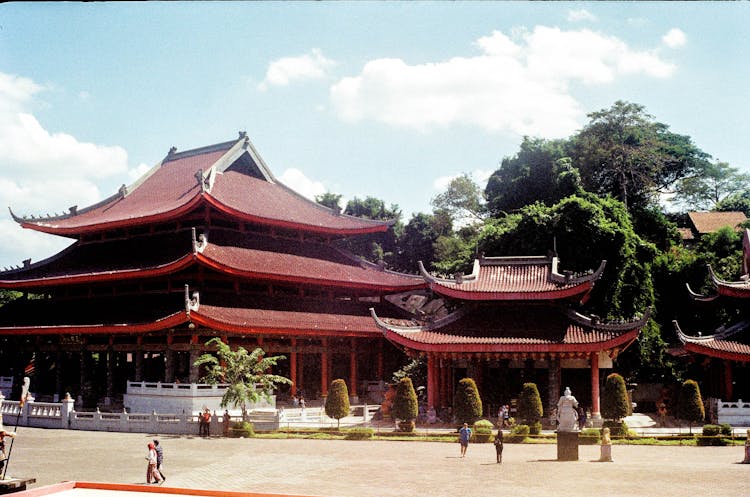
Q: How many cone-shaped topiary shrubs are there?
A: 6